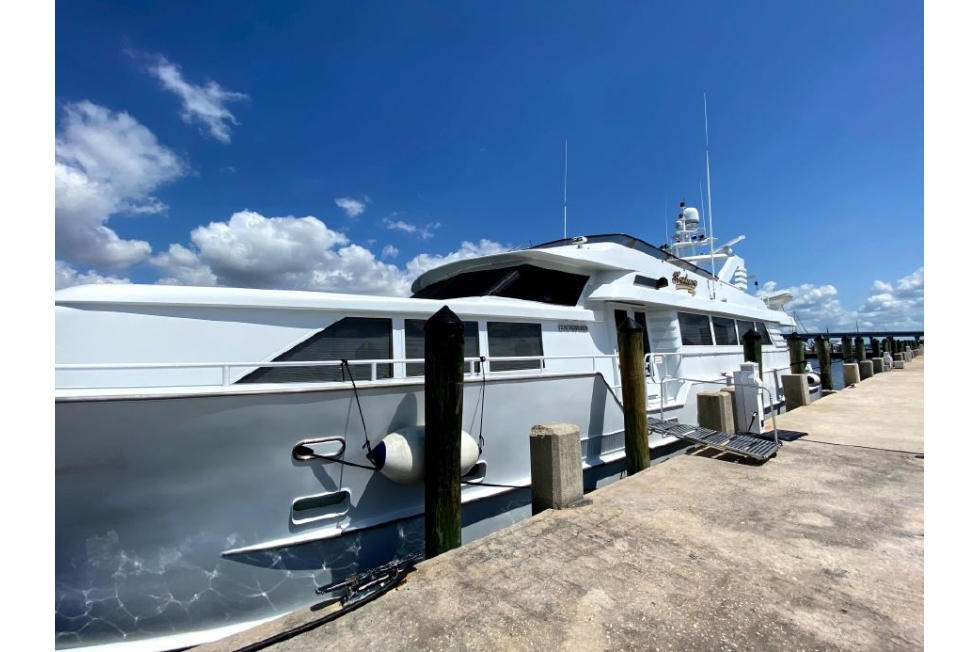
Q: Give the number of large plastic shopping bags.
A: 0